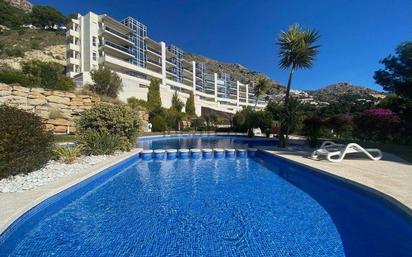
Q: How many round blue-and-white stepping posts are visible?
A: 10